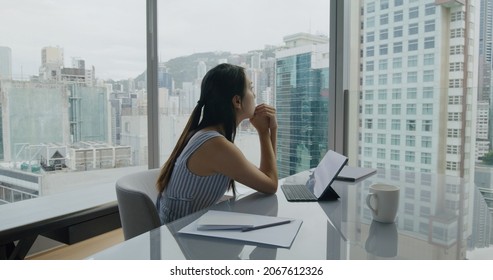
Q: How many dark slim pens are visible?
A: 1